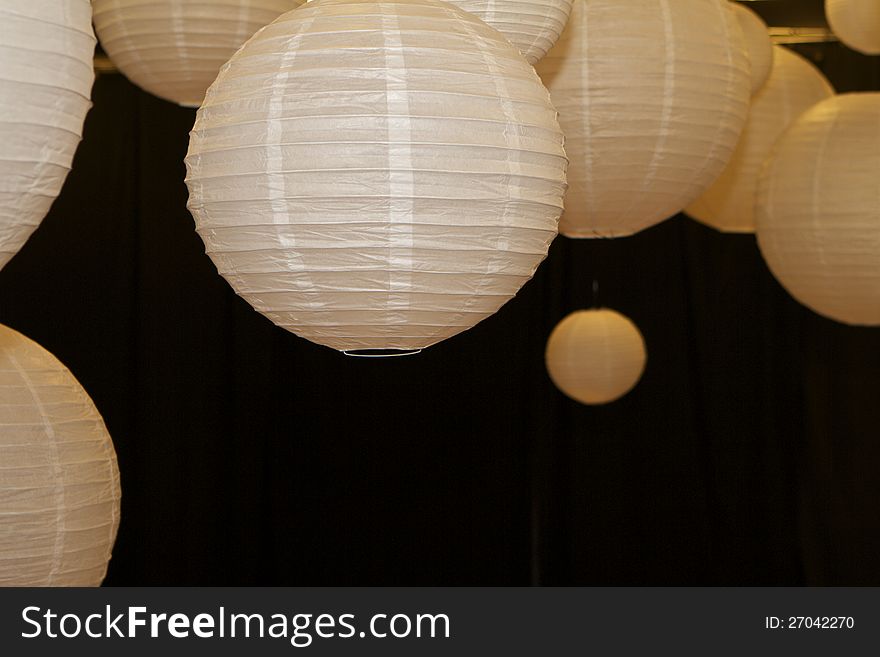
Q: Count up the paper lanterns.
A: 11